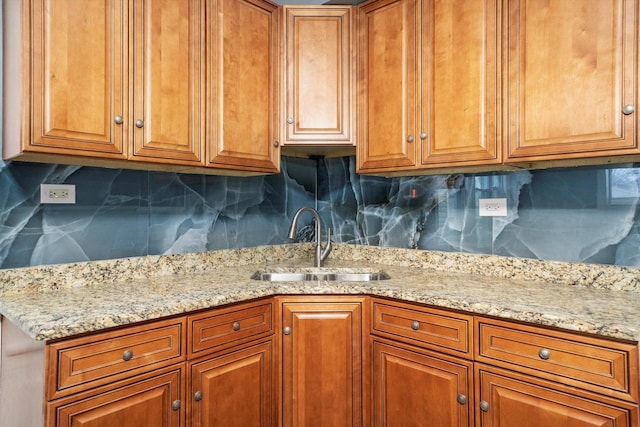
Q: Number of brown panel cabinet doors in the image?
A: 12